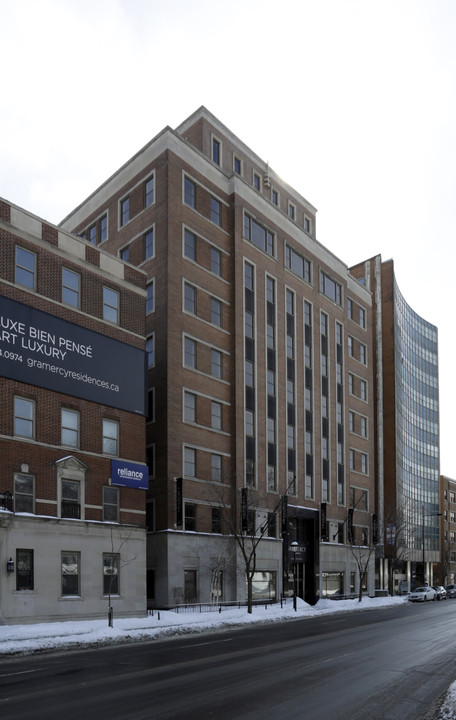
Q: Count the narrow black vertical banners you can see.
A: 6